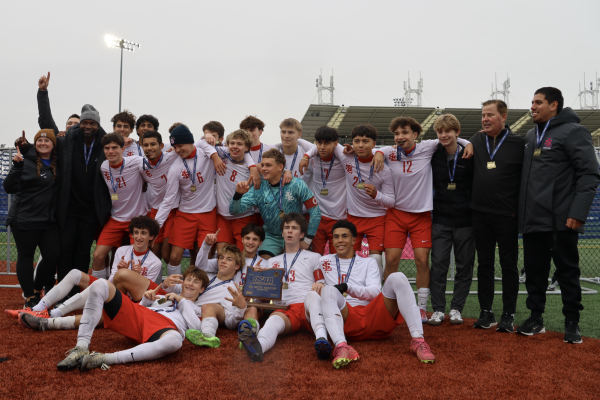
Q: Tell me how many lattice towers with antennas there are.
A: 4